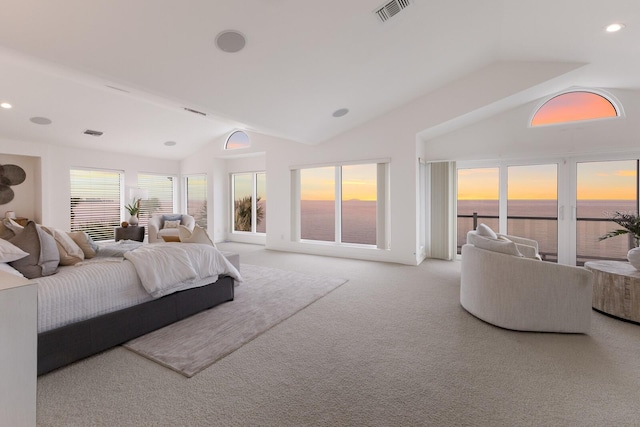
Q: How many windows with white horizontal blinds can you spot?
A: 3